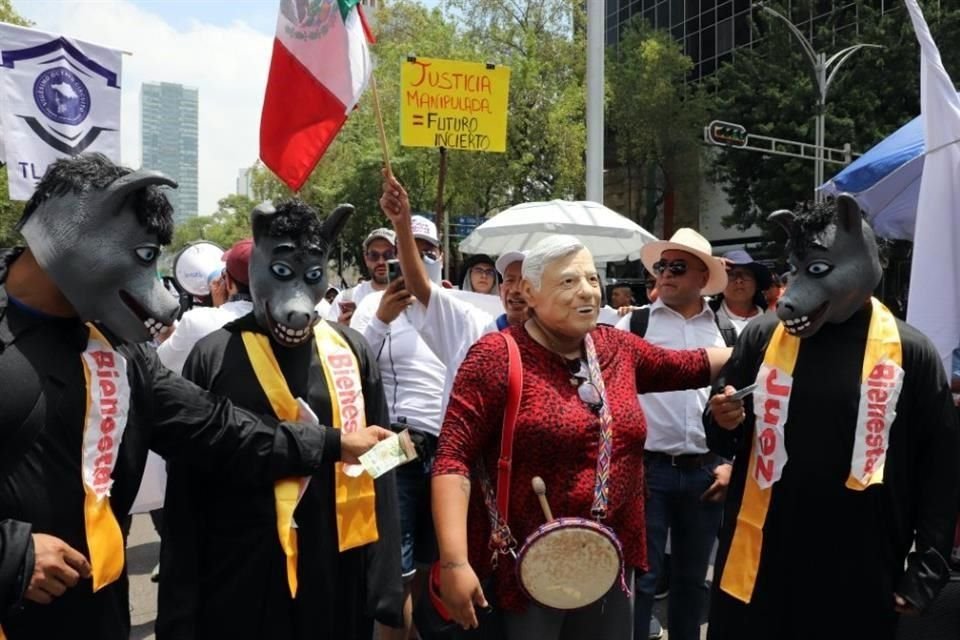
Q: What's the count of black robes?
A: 3